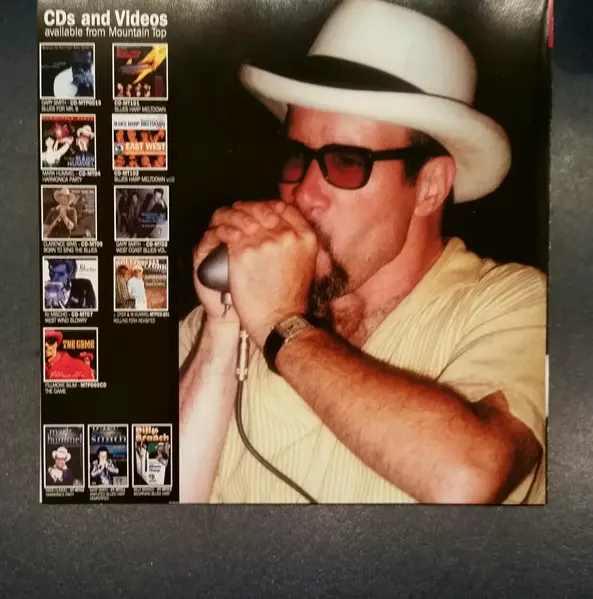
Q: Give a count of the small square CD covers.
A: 9